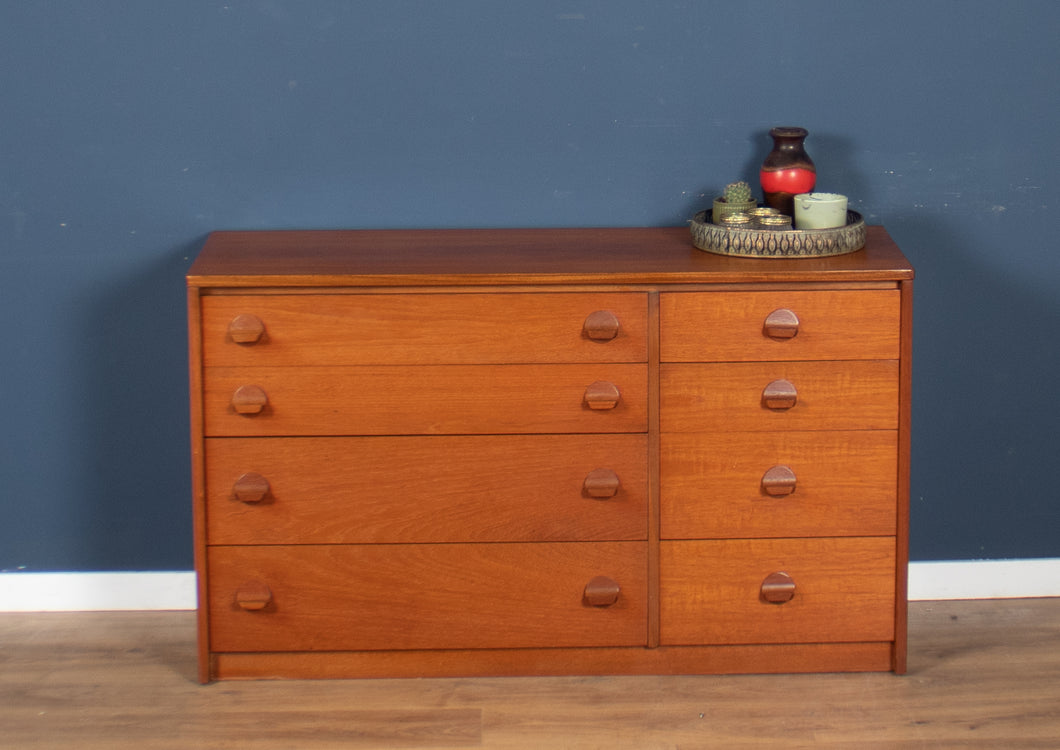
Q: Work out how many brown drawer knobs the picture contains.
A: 12